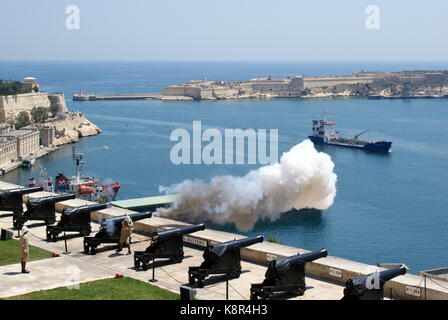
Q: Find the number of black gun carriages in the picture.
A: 8